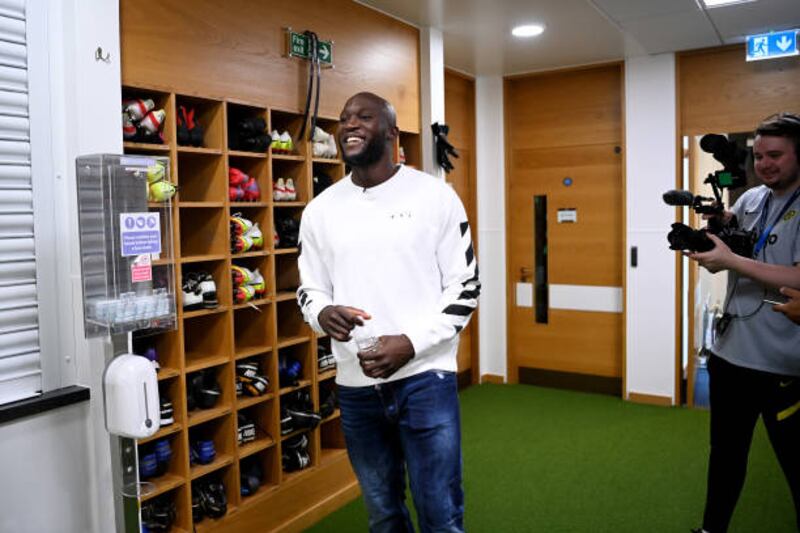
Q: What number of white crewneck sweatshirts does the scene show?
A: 1